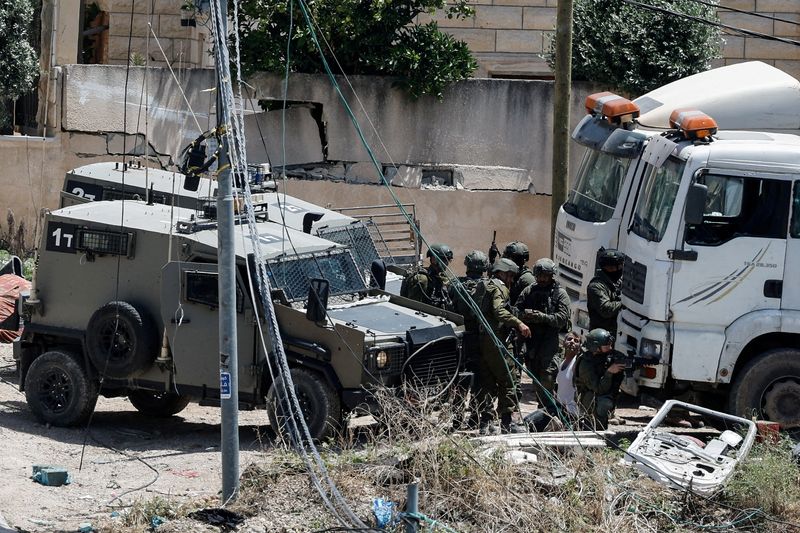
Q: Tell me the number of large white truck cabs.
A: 2